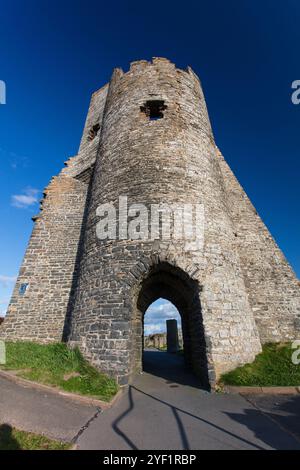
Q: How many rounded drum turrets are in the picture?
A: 1